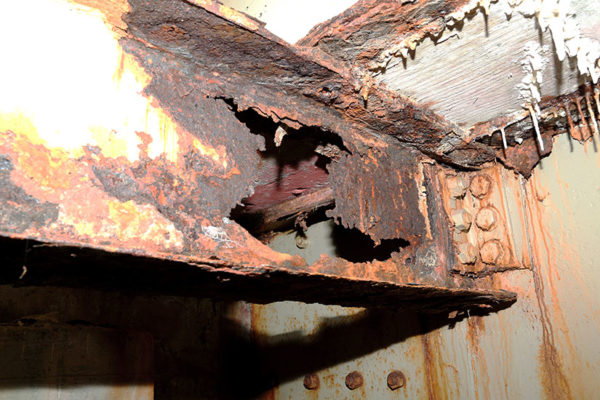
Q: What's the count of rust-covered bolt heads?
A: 9